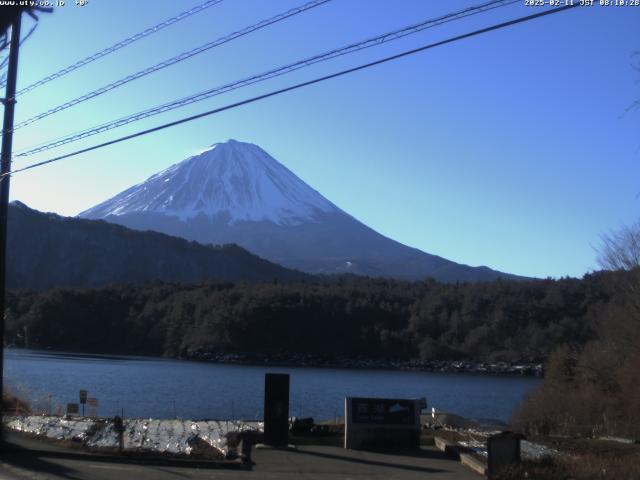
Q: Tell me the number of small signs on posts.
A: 3